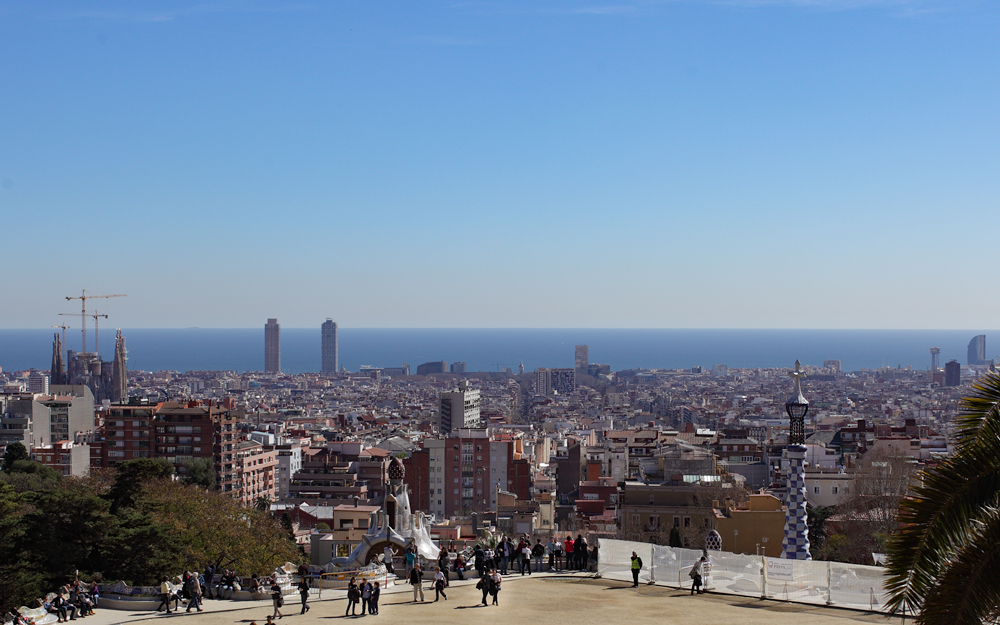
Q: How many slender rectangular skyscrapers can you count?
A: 2